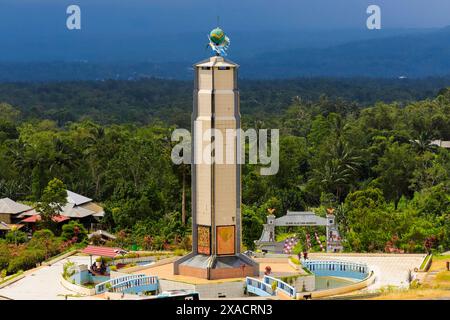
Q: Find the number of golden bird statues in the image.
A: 2